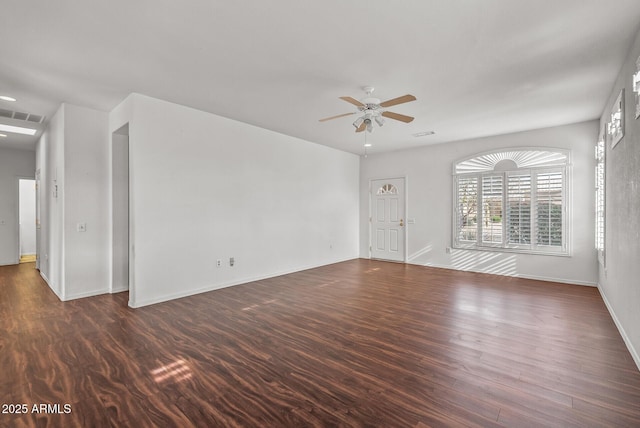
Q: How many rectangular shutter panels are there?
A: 4